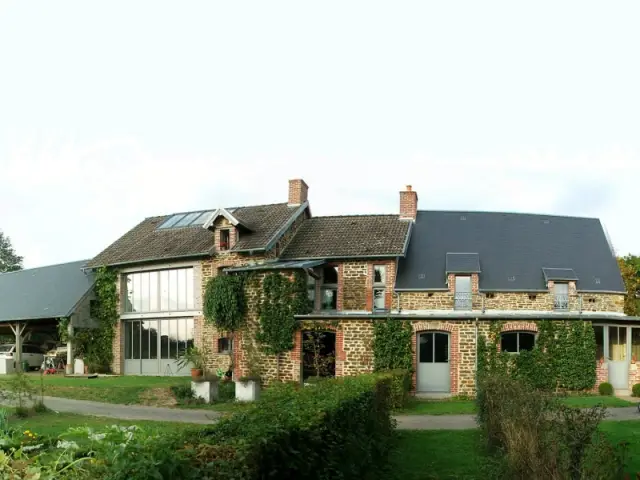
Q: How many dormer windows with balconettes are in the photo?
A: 2